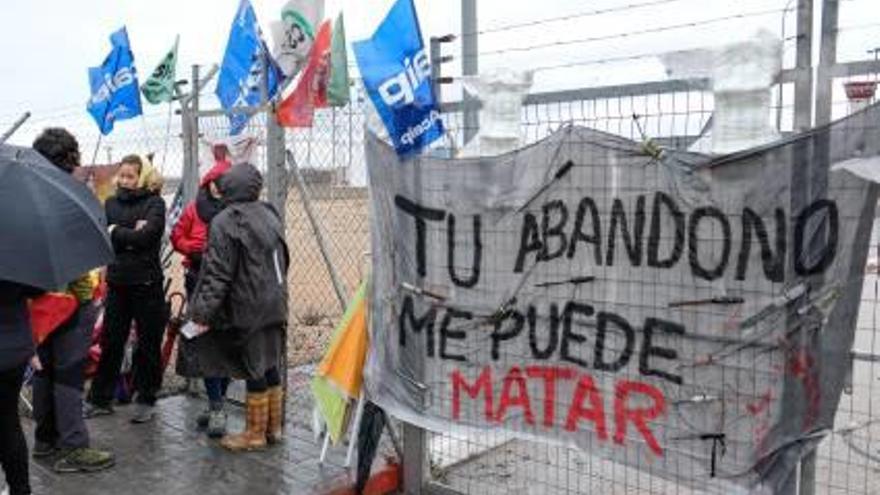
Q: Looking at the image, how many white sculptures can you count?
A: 2